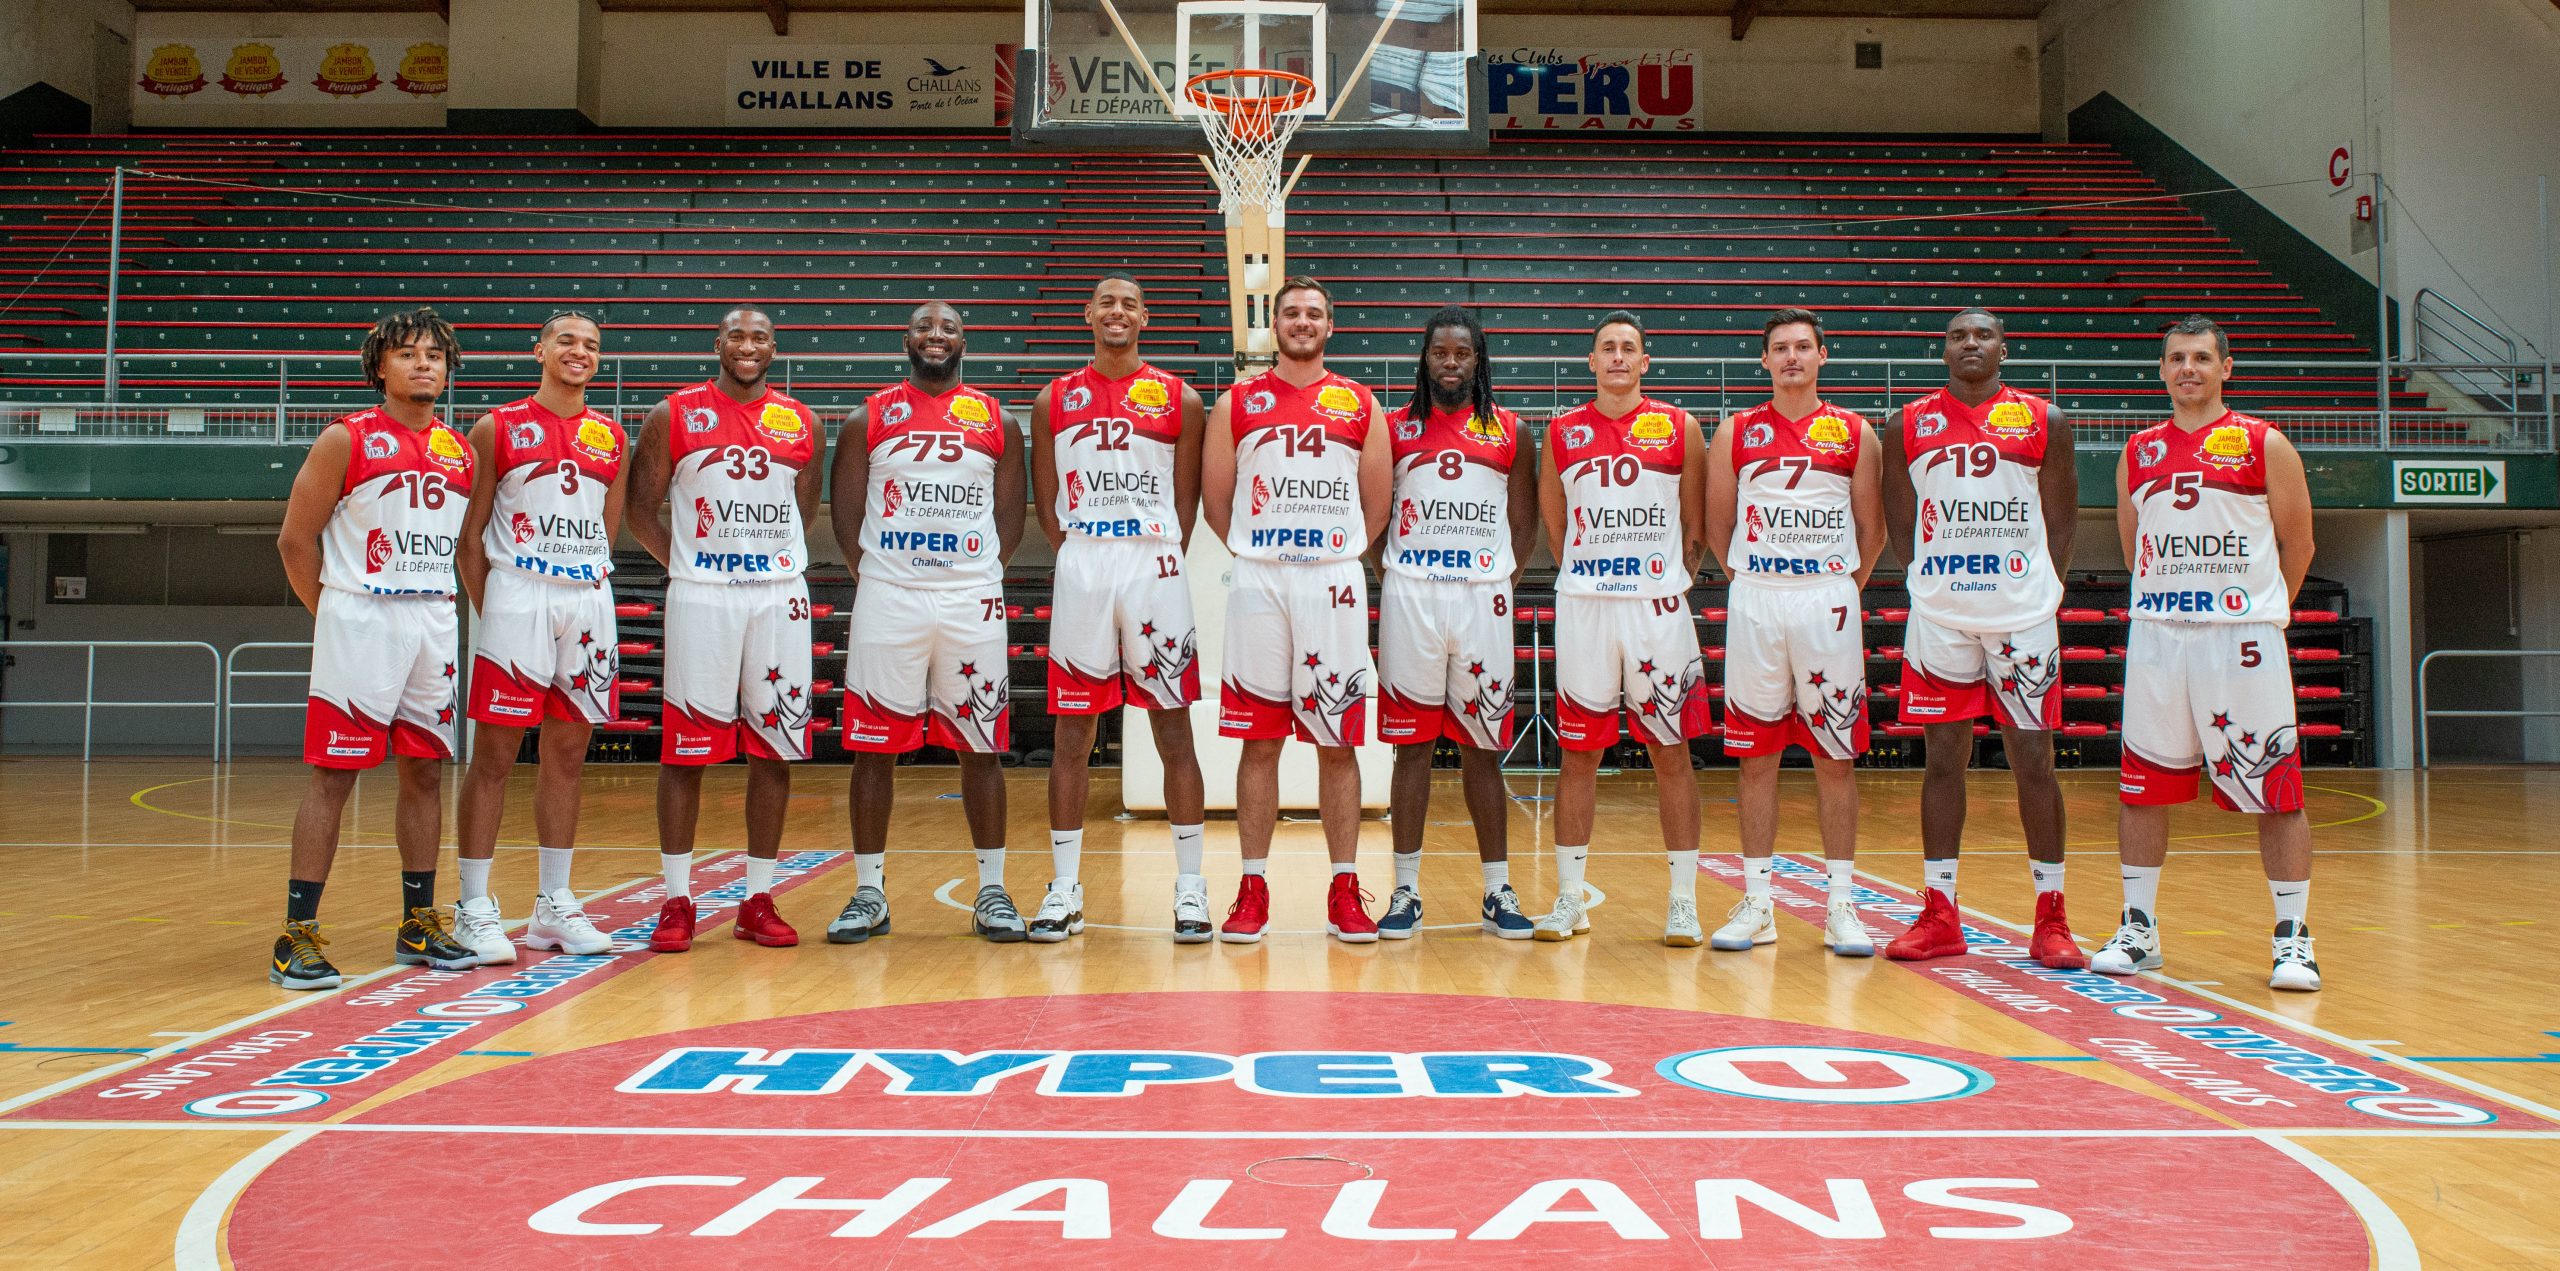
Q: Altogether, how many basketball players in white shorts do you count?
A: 11